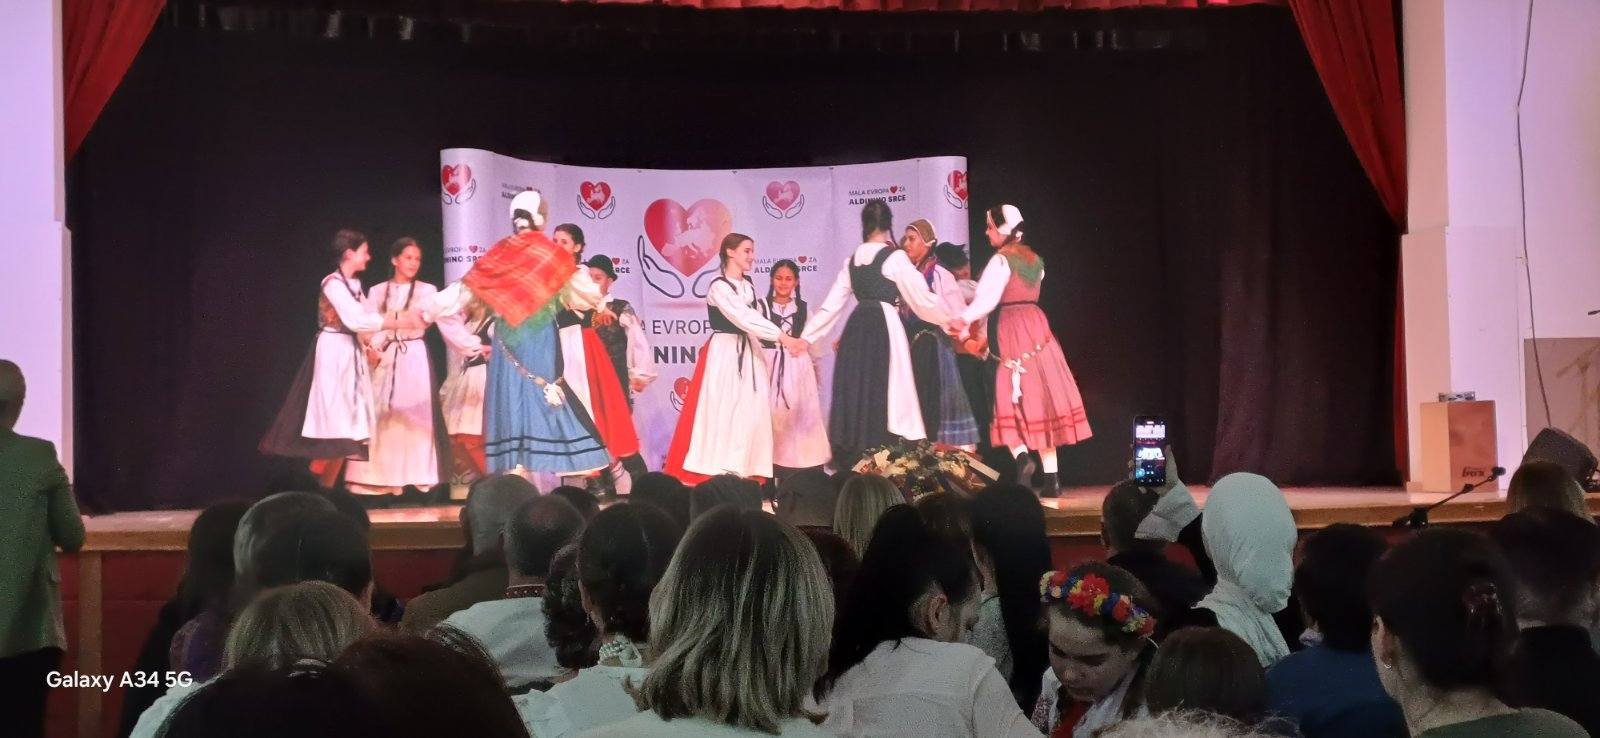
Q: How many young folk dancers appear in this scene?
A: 12